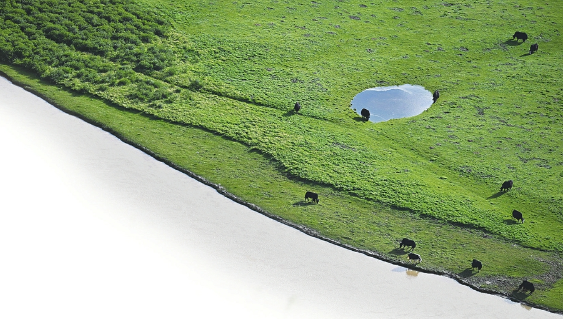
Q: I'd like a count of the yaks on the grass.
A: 12